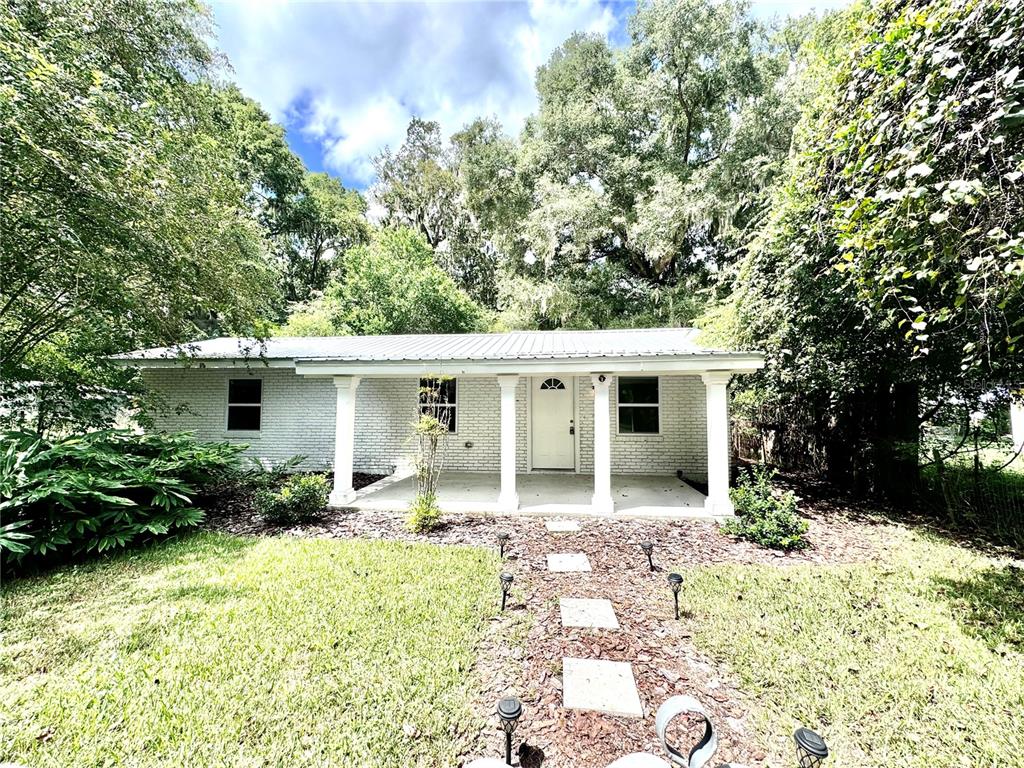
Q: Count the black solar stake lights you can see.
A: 6